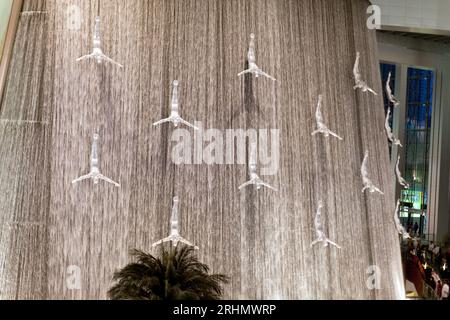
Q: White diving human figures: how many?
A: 14